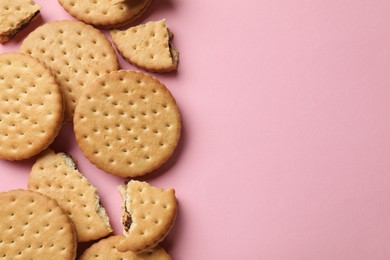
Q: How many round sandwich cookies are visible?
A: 6